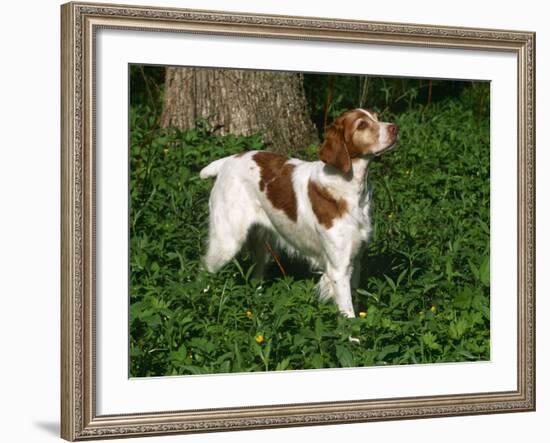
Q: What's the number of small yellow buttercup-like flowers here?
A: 4